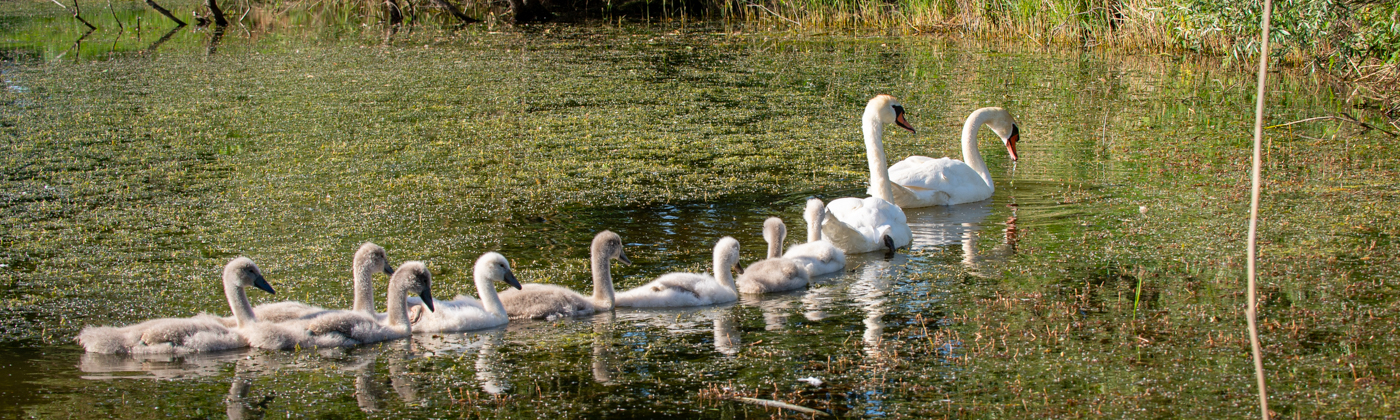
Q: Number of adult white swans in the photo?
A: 2